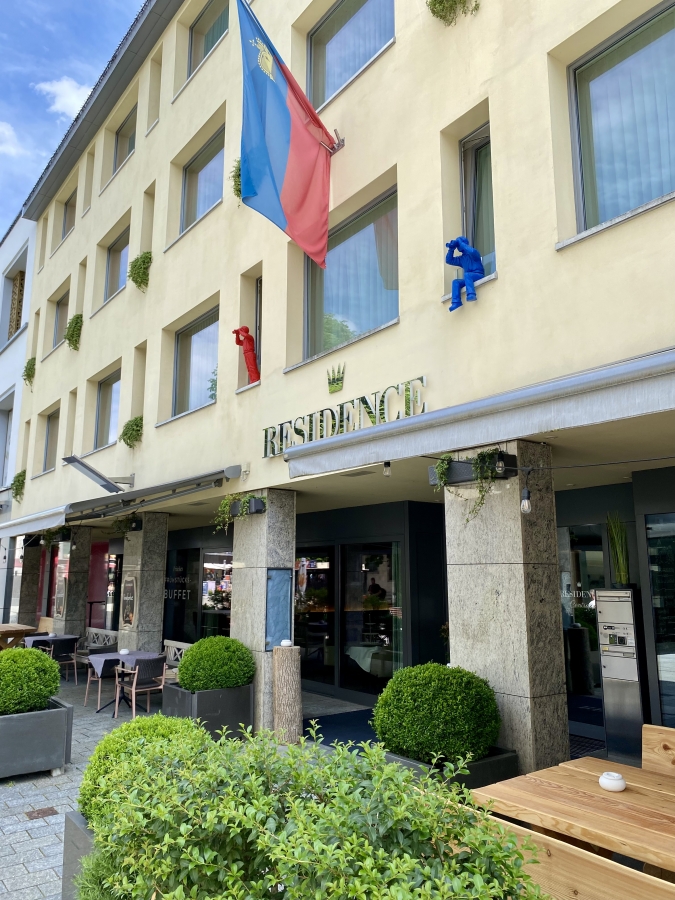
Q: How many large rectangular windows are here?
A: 12